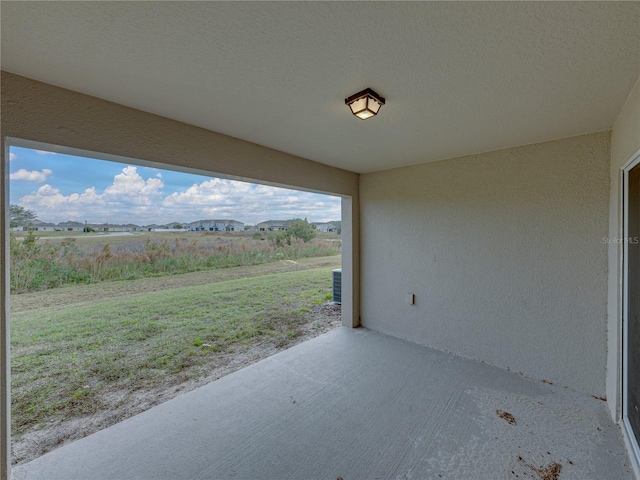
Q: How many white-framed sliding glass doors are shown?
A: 1